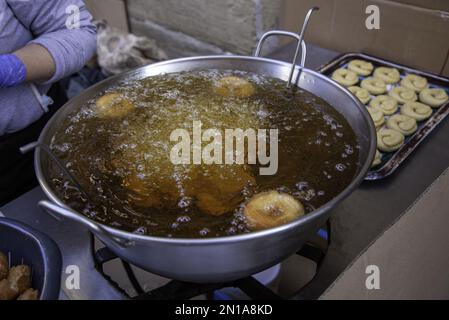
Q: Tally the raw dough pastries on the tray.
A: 14